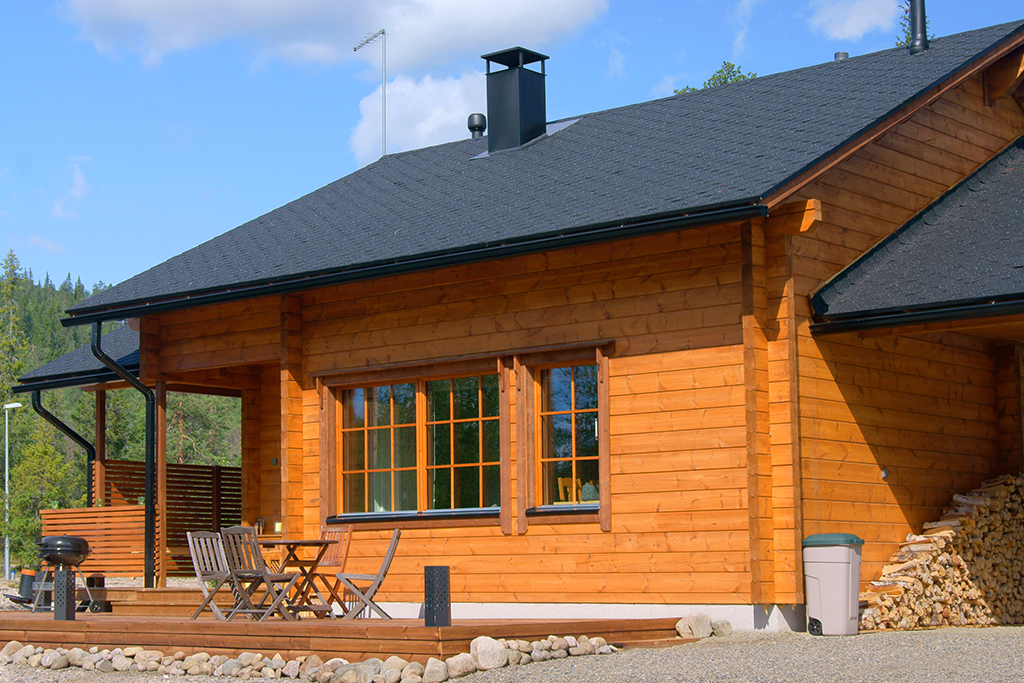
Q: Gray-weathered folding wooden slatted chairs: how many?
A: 3